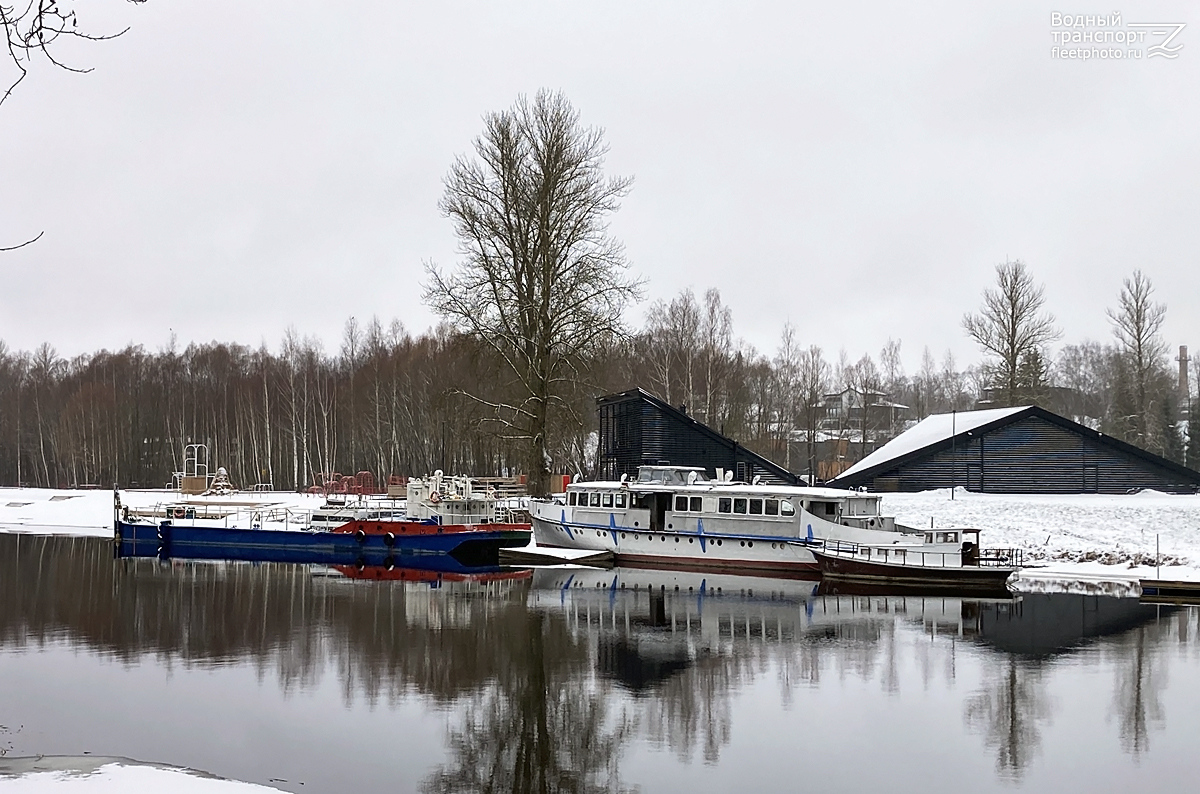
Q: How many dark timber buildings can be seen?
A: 2